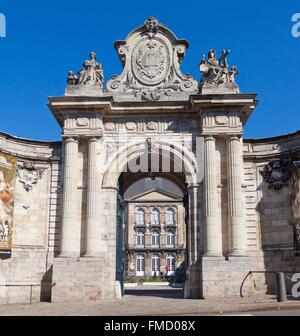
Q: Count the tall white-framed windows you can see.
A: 9